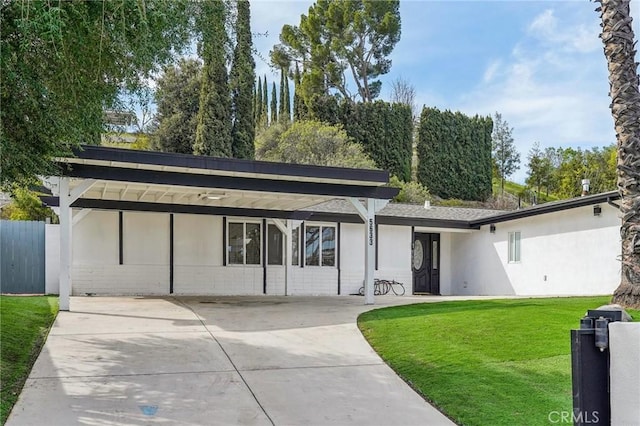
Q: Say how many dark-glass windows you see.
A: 3